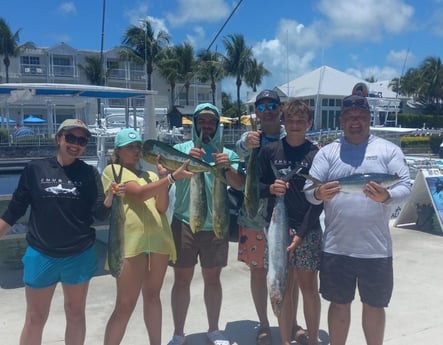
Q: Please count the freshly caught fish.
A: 7